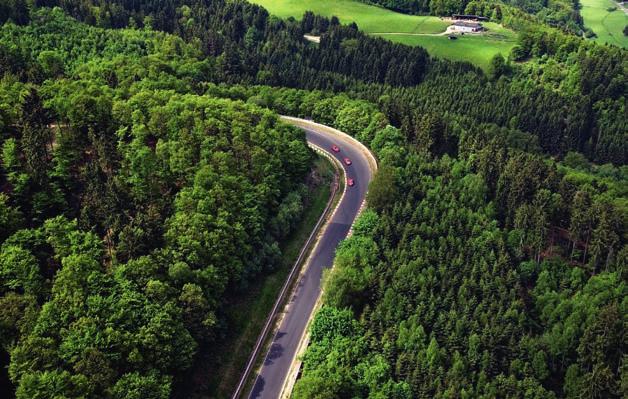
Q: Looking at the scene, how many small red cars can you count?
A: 3